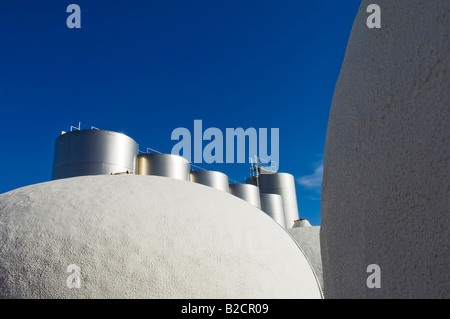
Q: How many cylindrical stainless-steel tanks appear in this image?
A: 6